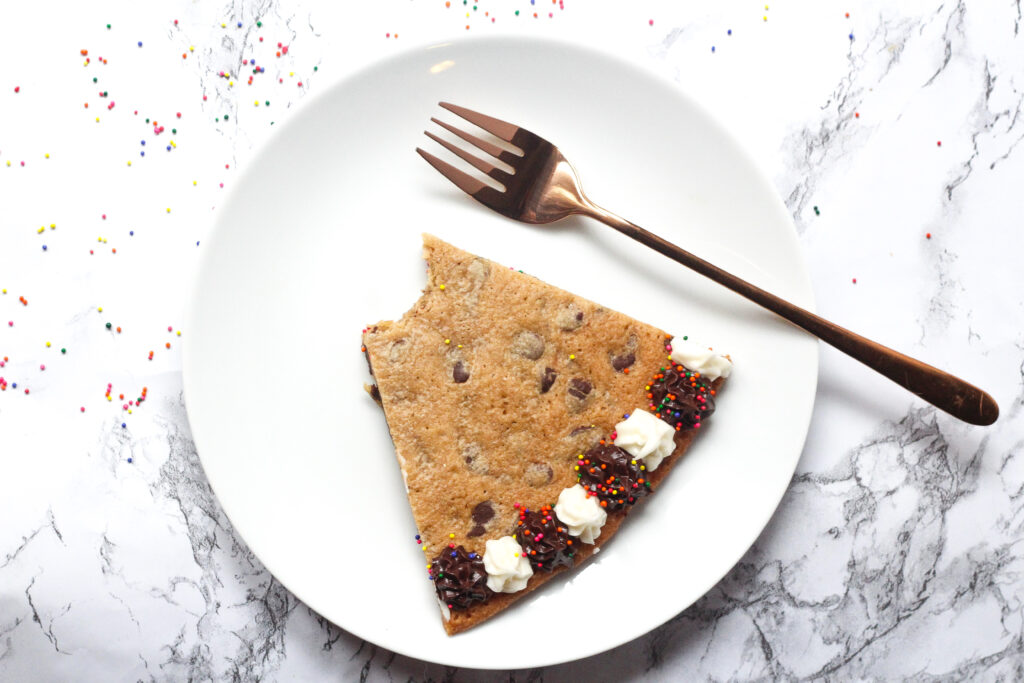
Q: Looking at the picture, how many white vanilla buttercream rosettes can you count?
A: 4